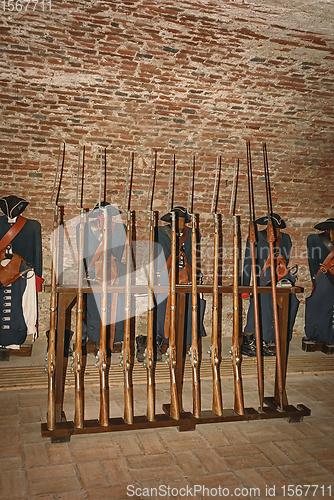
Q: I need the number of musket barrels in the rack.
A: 9